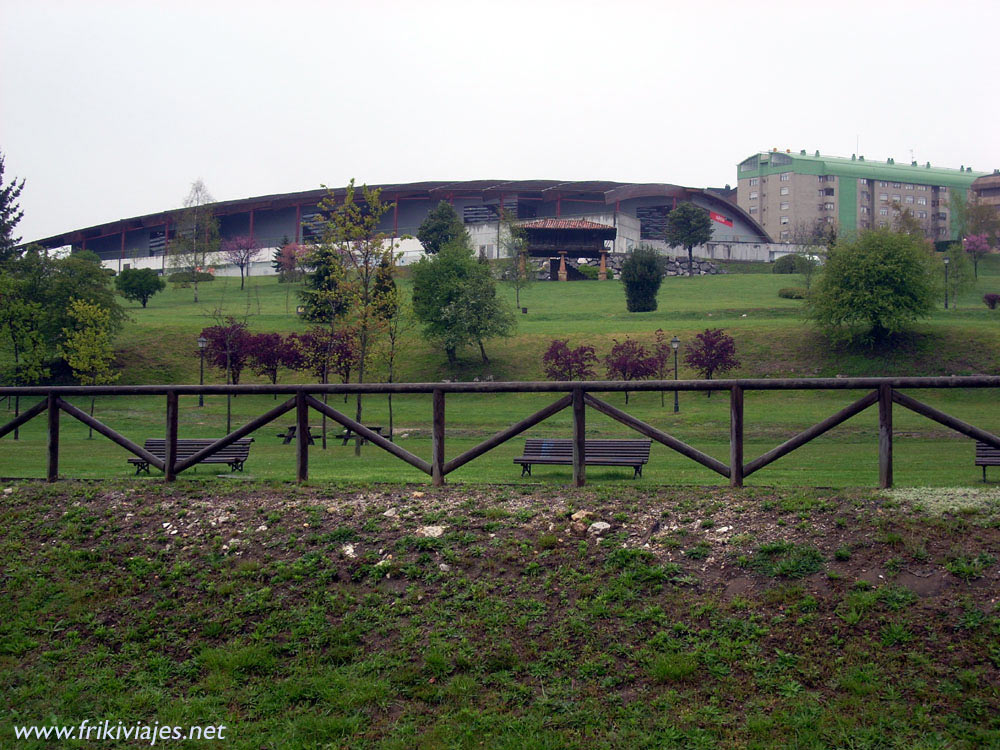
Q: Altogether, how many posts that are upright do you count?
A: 7